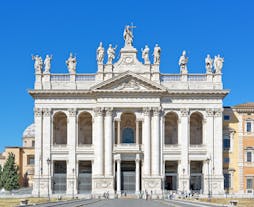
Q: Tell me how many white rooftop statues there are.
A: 11